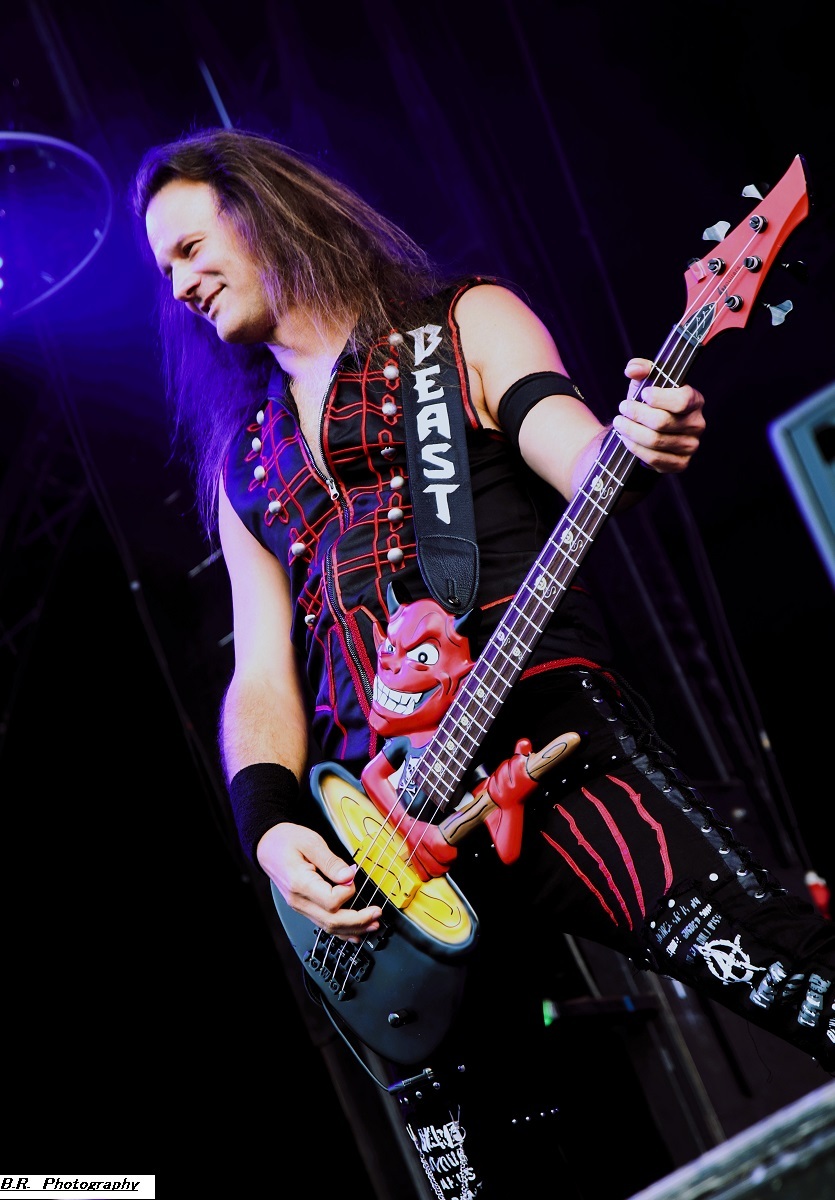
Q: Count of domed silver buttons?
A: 13